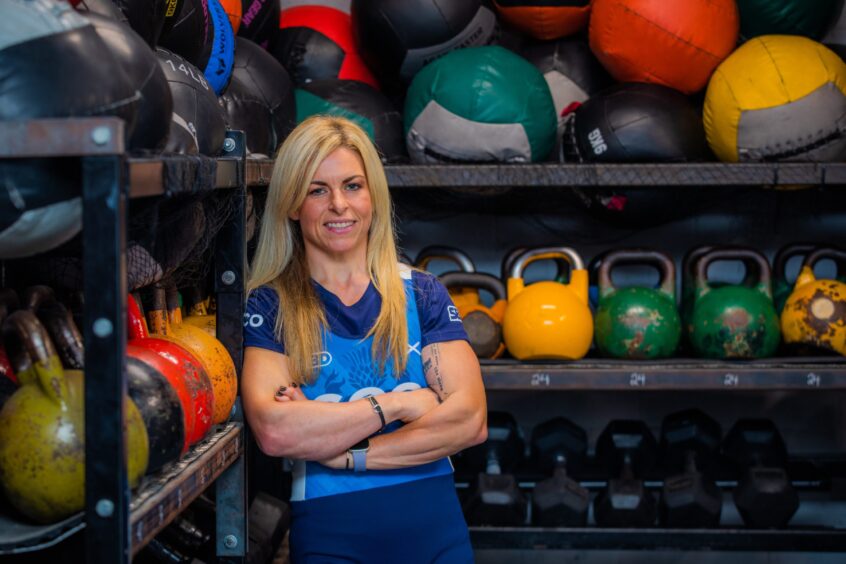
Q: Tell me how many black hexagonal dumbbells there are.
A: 5